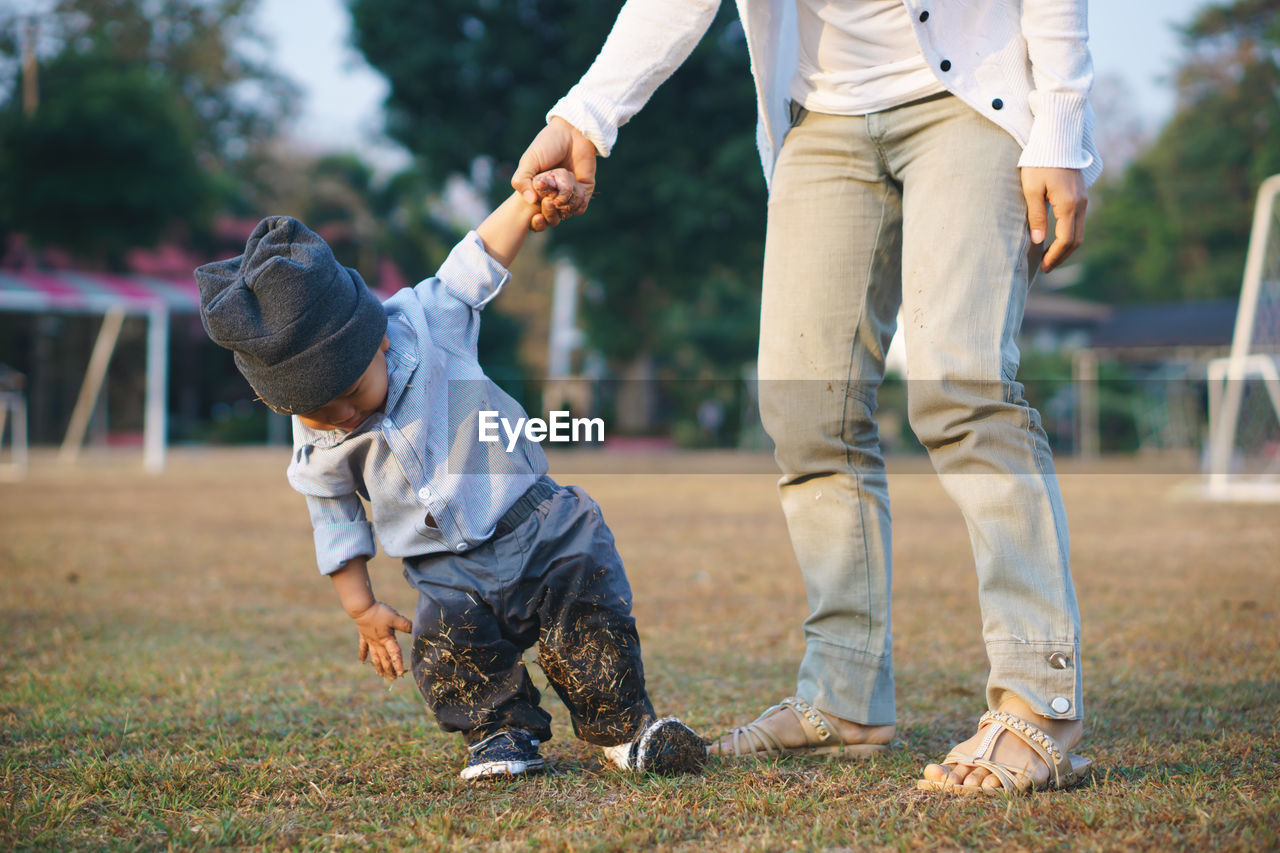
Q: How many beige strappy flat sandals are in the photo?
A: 2